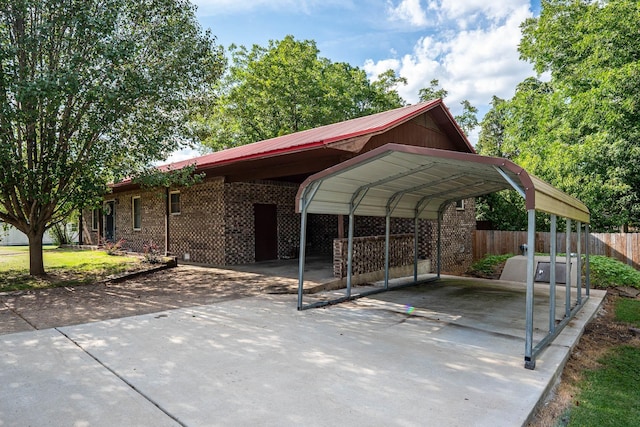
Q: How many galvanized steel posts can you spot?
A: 10